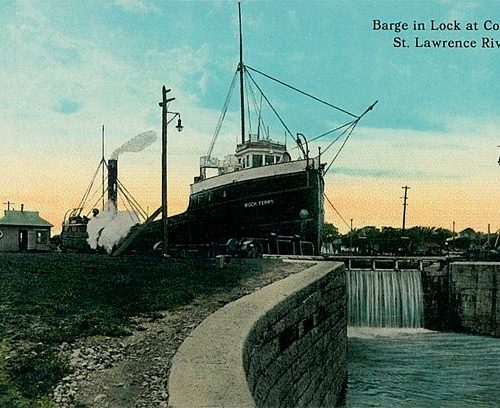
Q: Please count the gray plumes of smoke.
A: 1